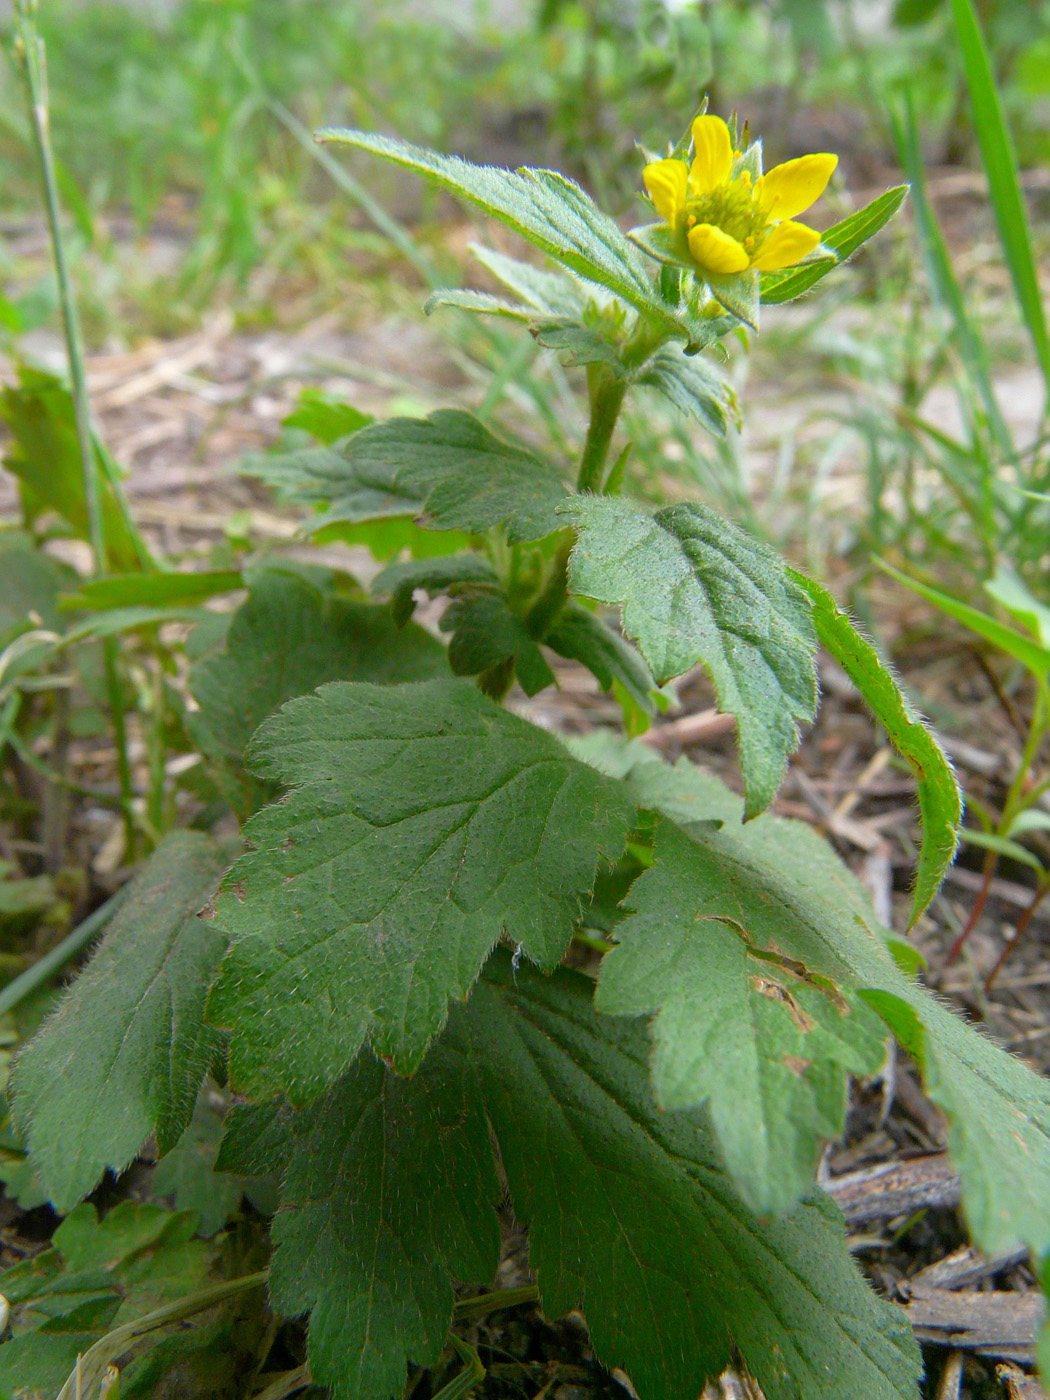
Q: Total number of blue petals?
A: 0